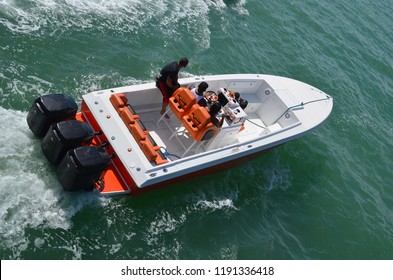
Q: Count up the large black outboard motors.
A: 3